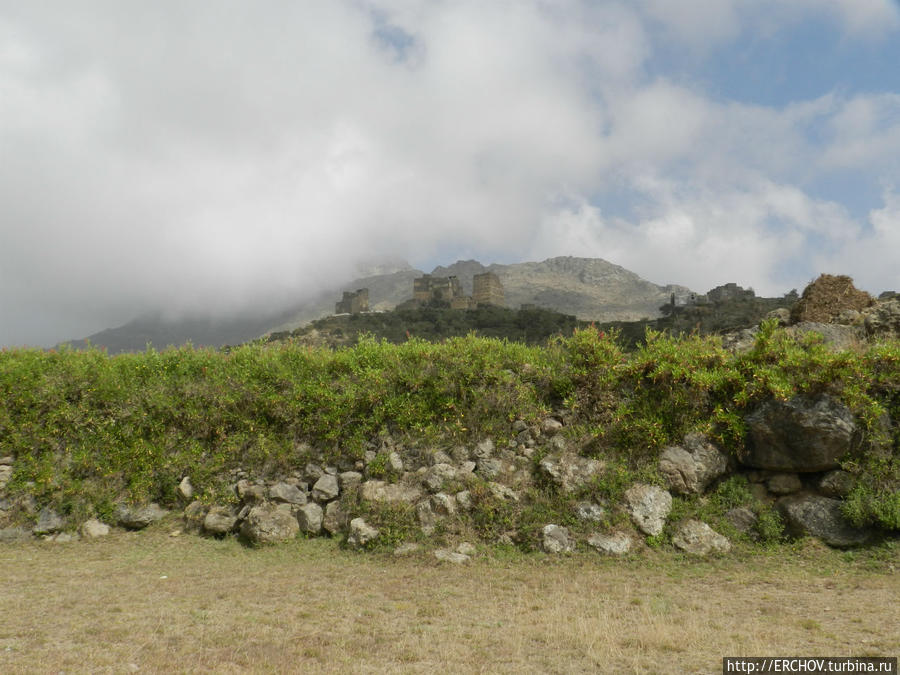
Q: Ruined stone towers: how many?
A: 3